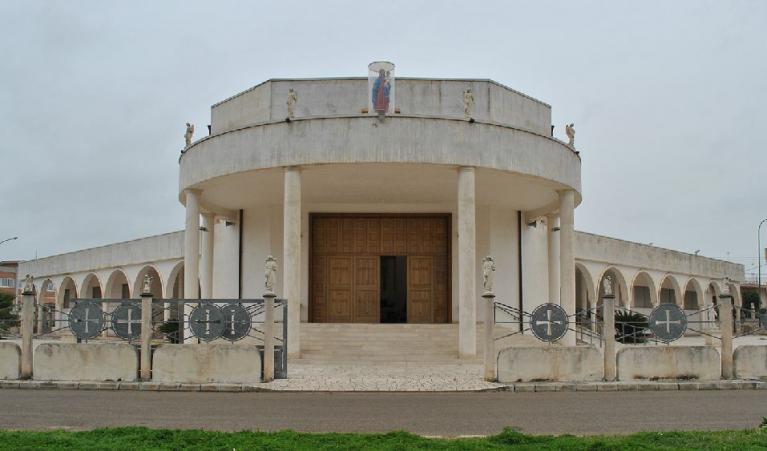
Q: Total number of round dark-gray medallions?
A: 6